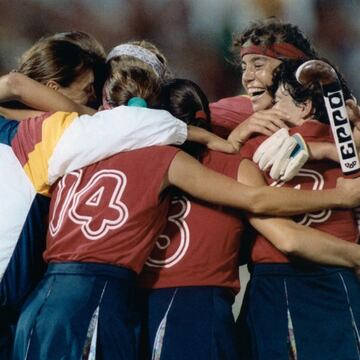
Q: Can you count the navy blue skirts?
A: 3